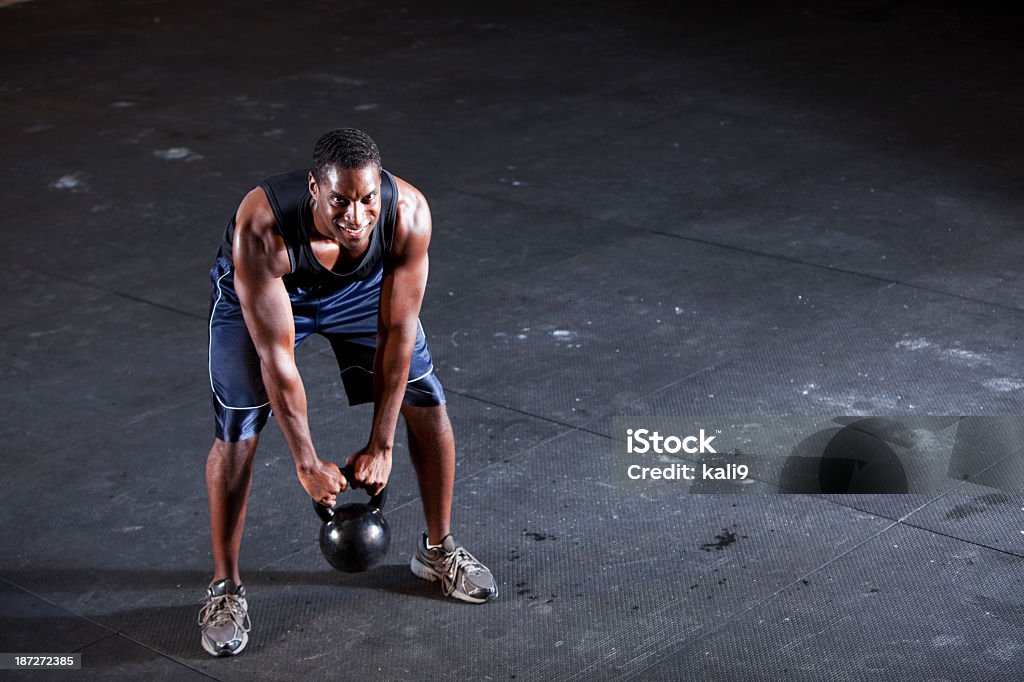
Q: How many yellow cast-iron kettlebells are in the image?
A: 0